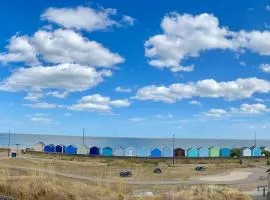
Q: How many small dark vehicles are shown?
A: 3